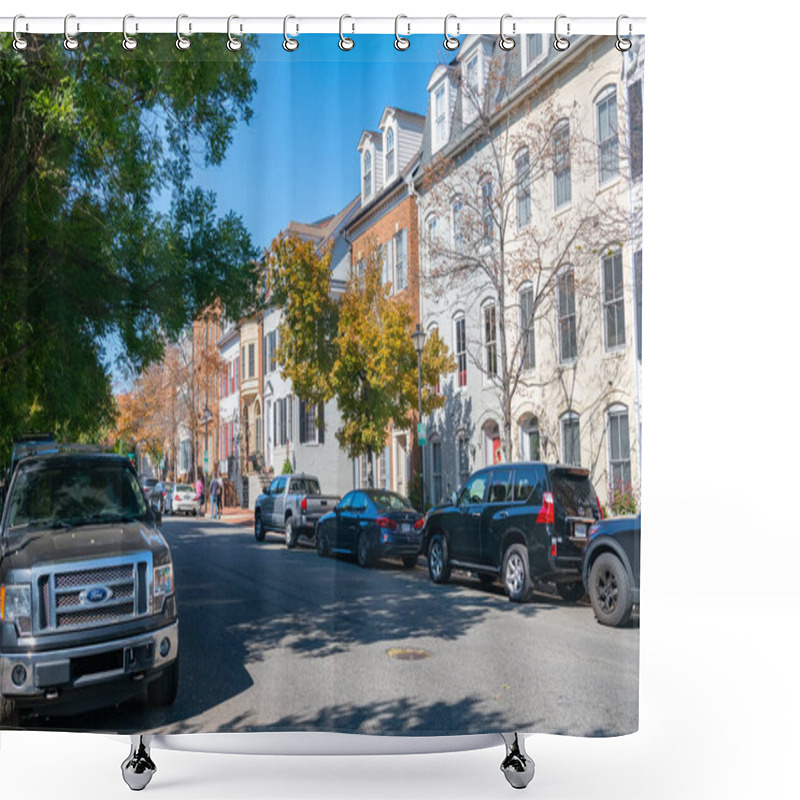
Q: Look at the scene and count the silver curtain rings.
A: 12